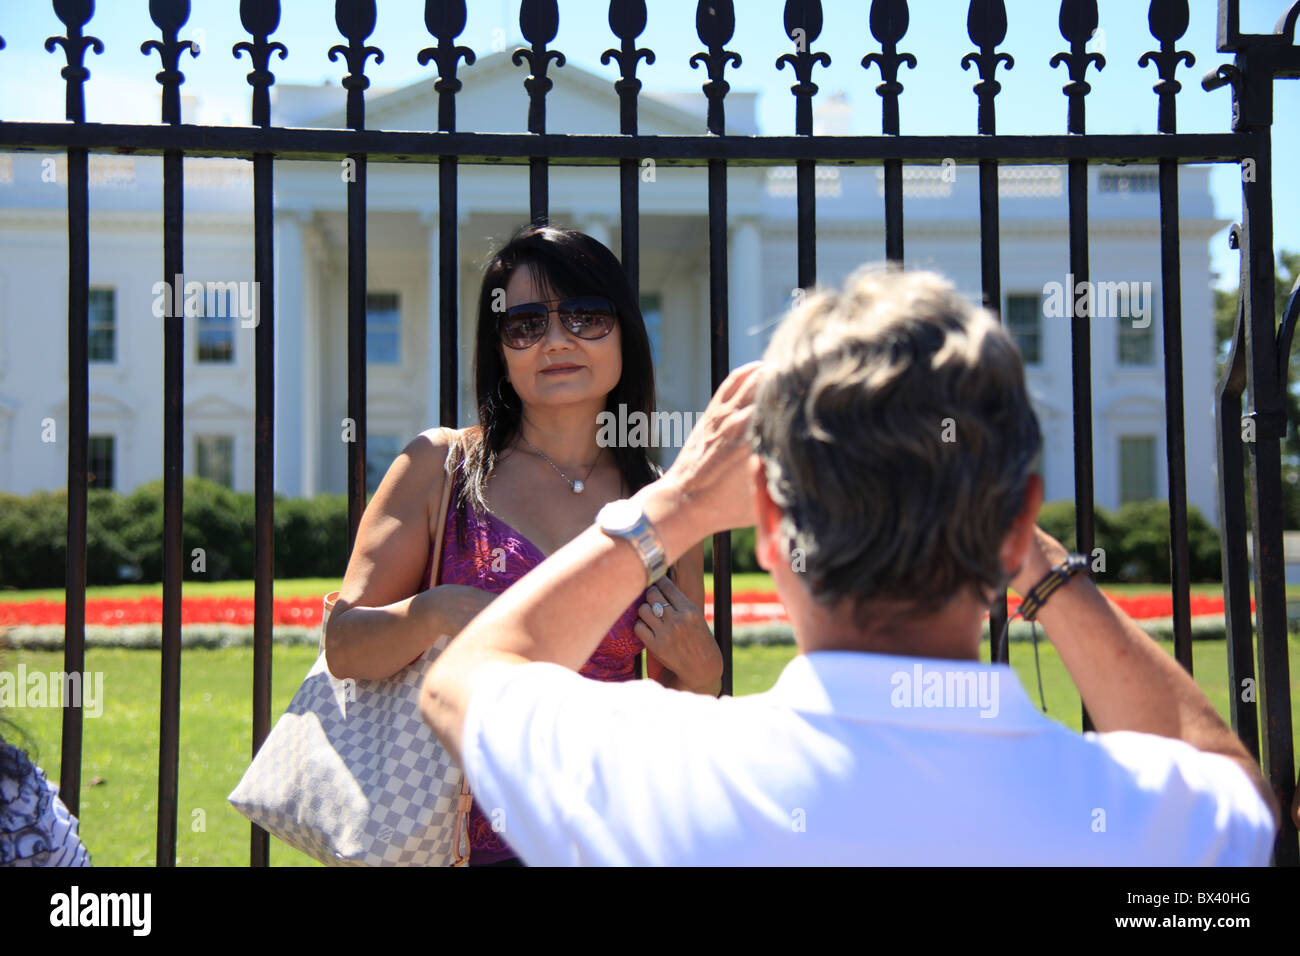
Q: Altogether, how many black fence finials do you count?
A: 13